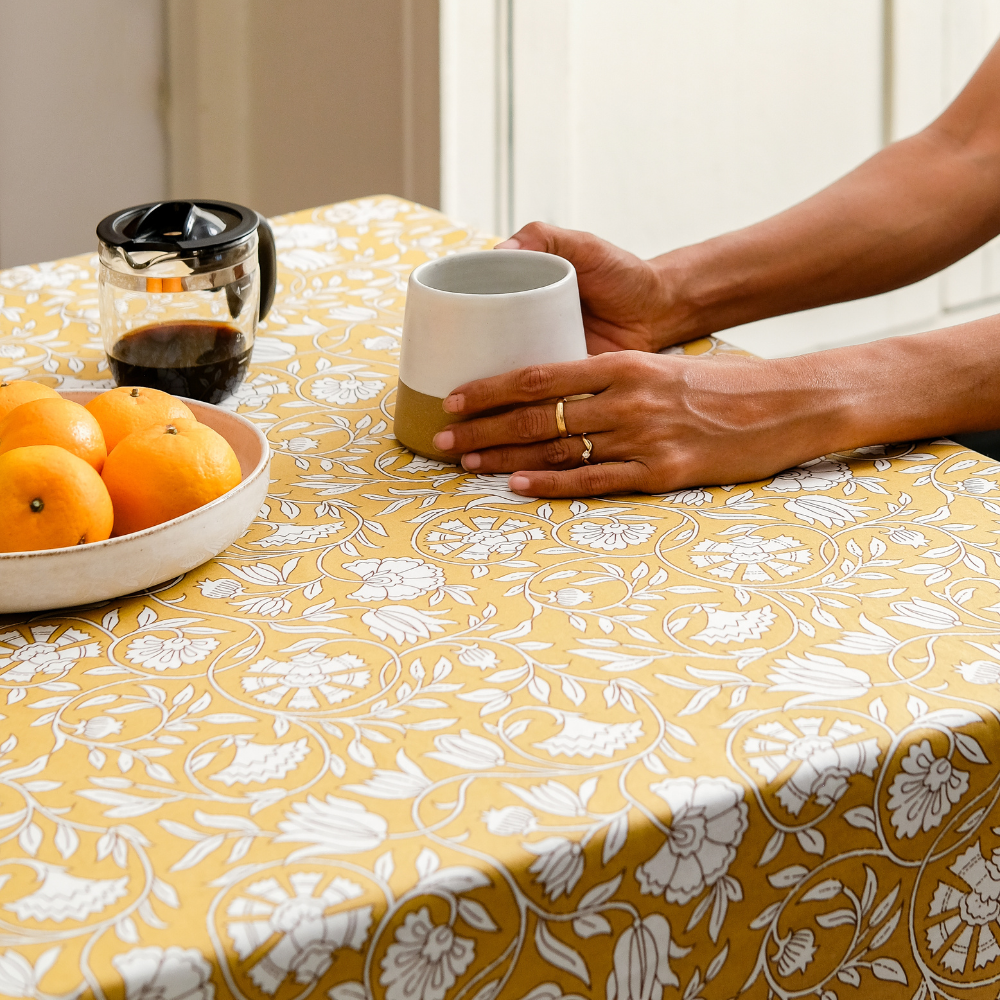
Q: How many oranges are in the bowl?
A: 5